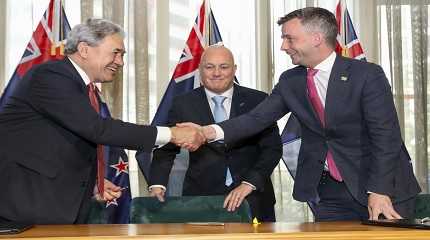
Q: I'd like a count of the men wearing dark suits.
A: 3